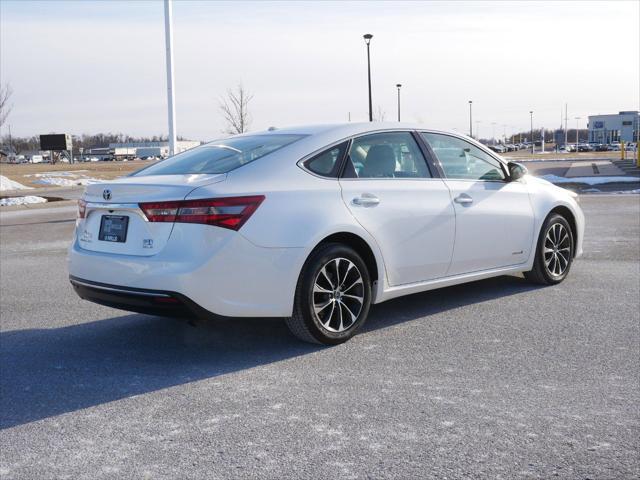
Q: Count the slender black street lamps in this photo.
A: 4